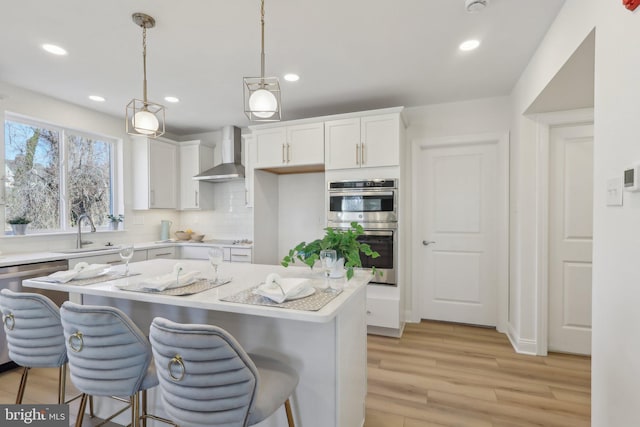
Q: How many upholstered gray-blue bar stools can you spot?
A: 3